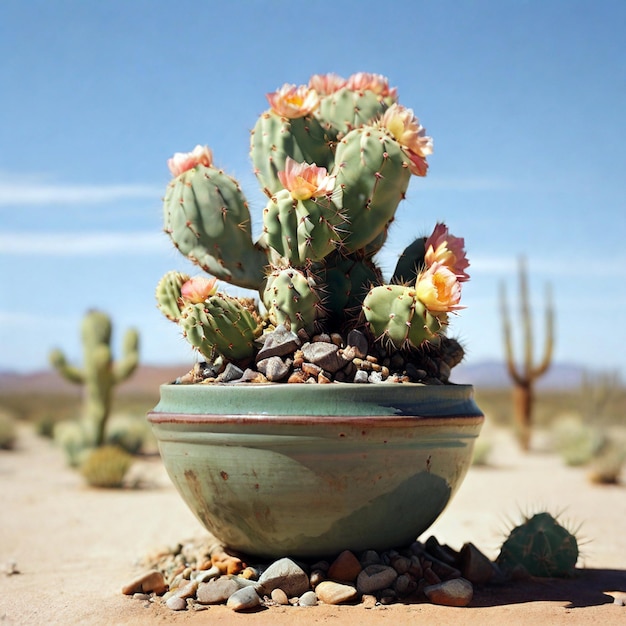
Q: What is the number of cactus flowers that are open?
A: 9